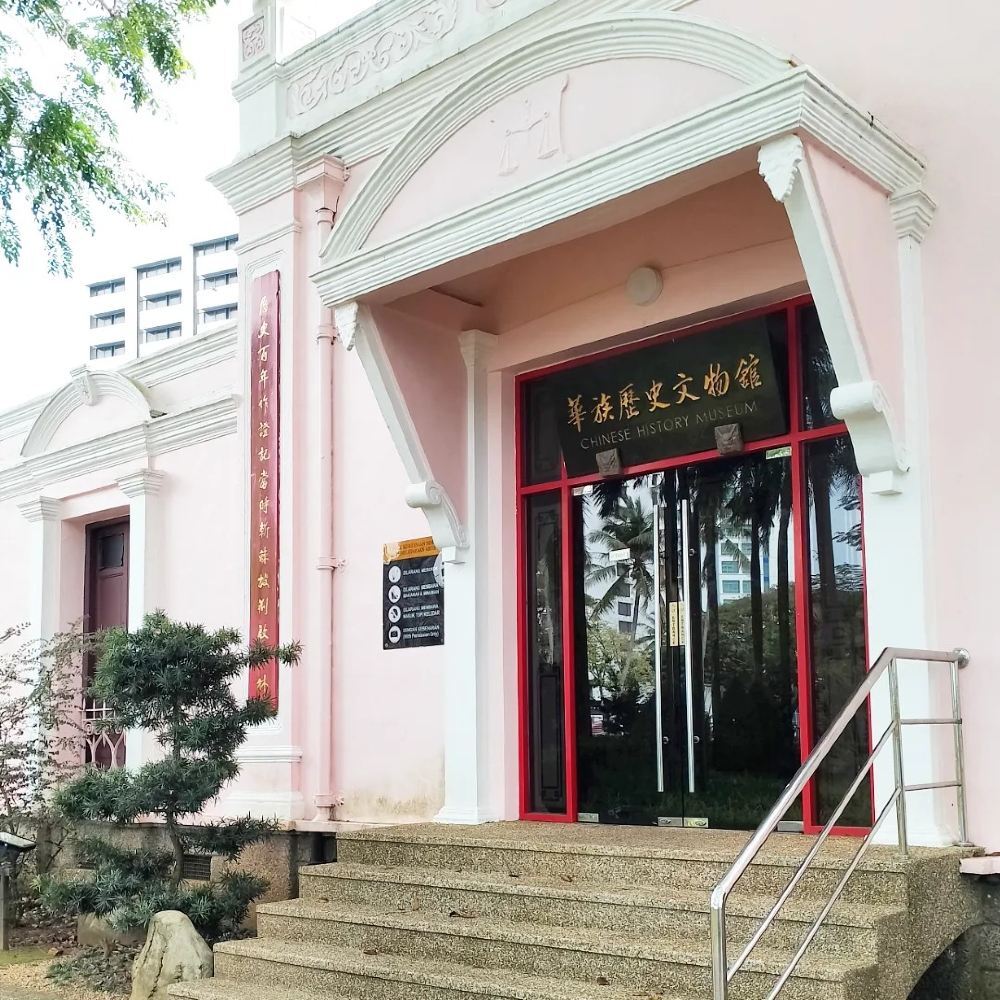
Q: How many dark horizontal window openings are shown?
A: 9